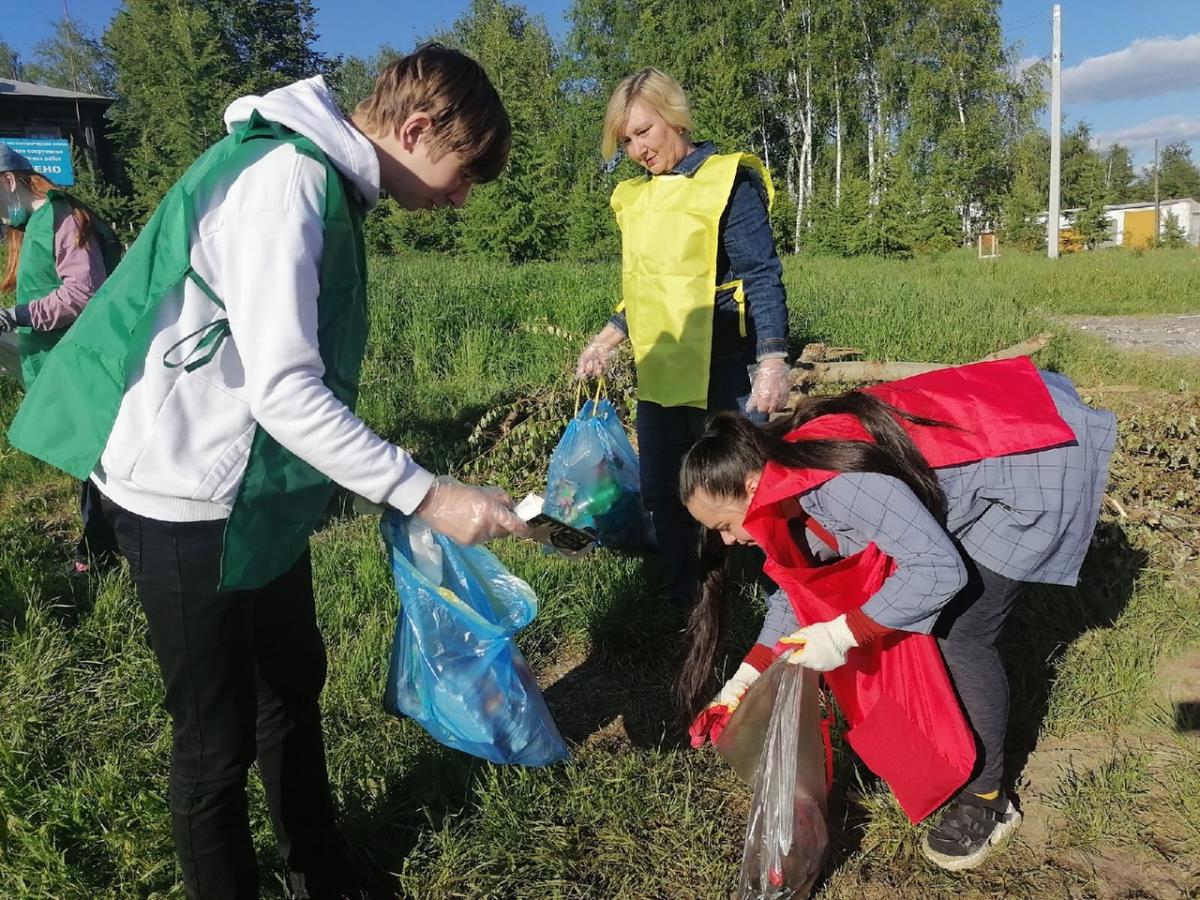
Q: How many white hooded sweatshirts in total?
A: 1